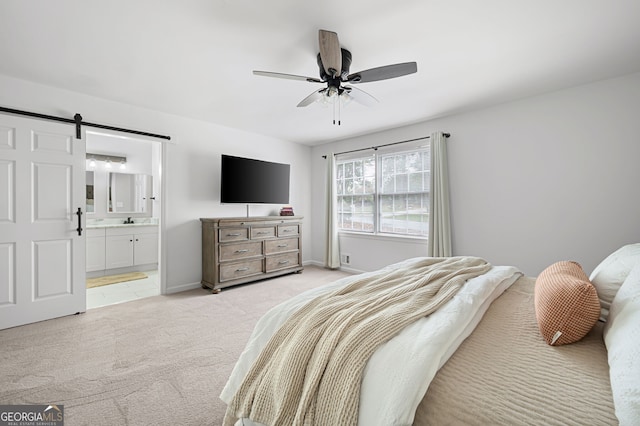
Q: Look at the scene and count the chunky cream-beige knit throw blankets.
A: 1